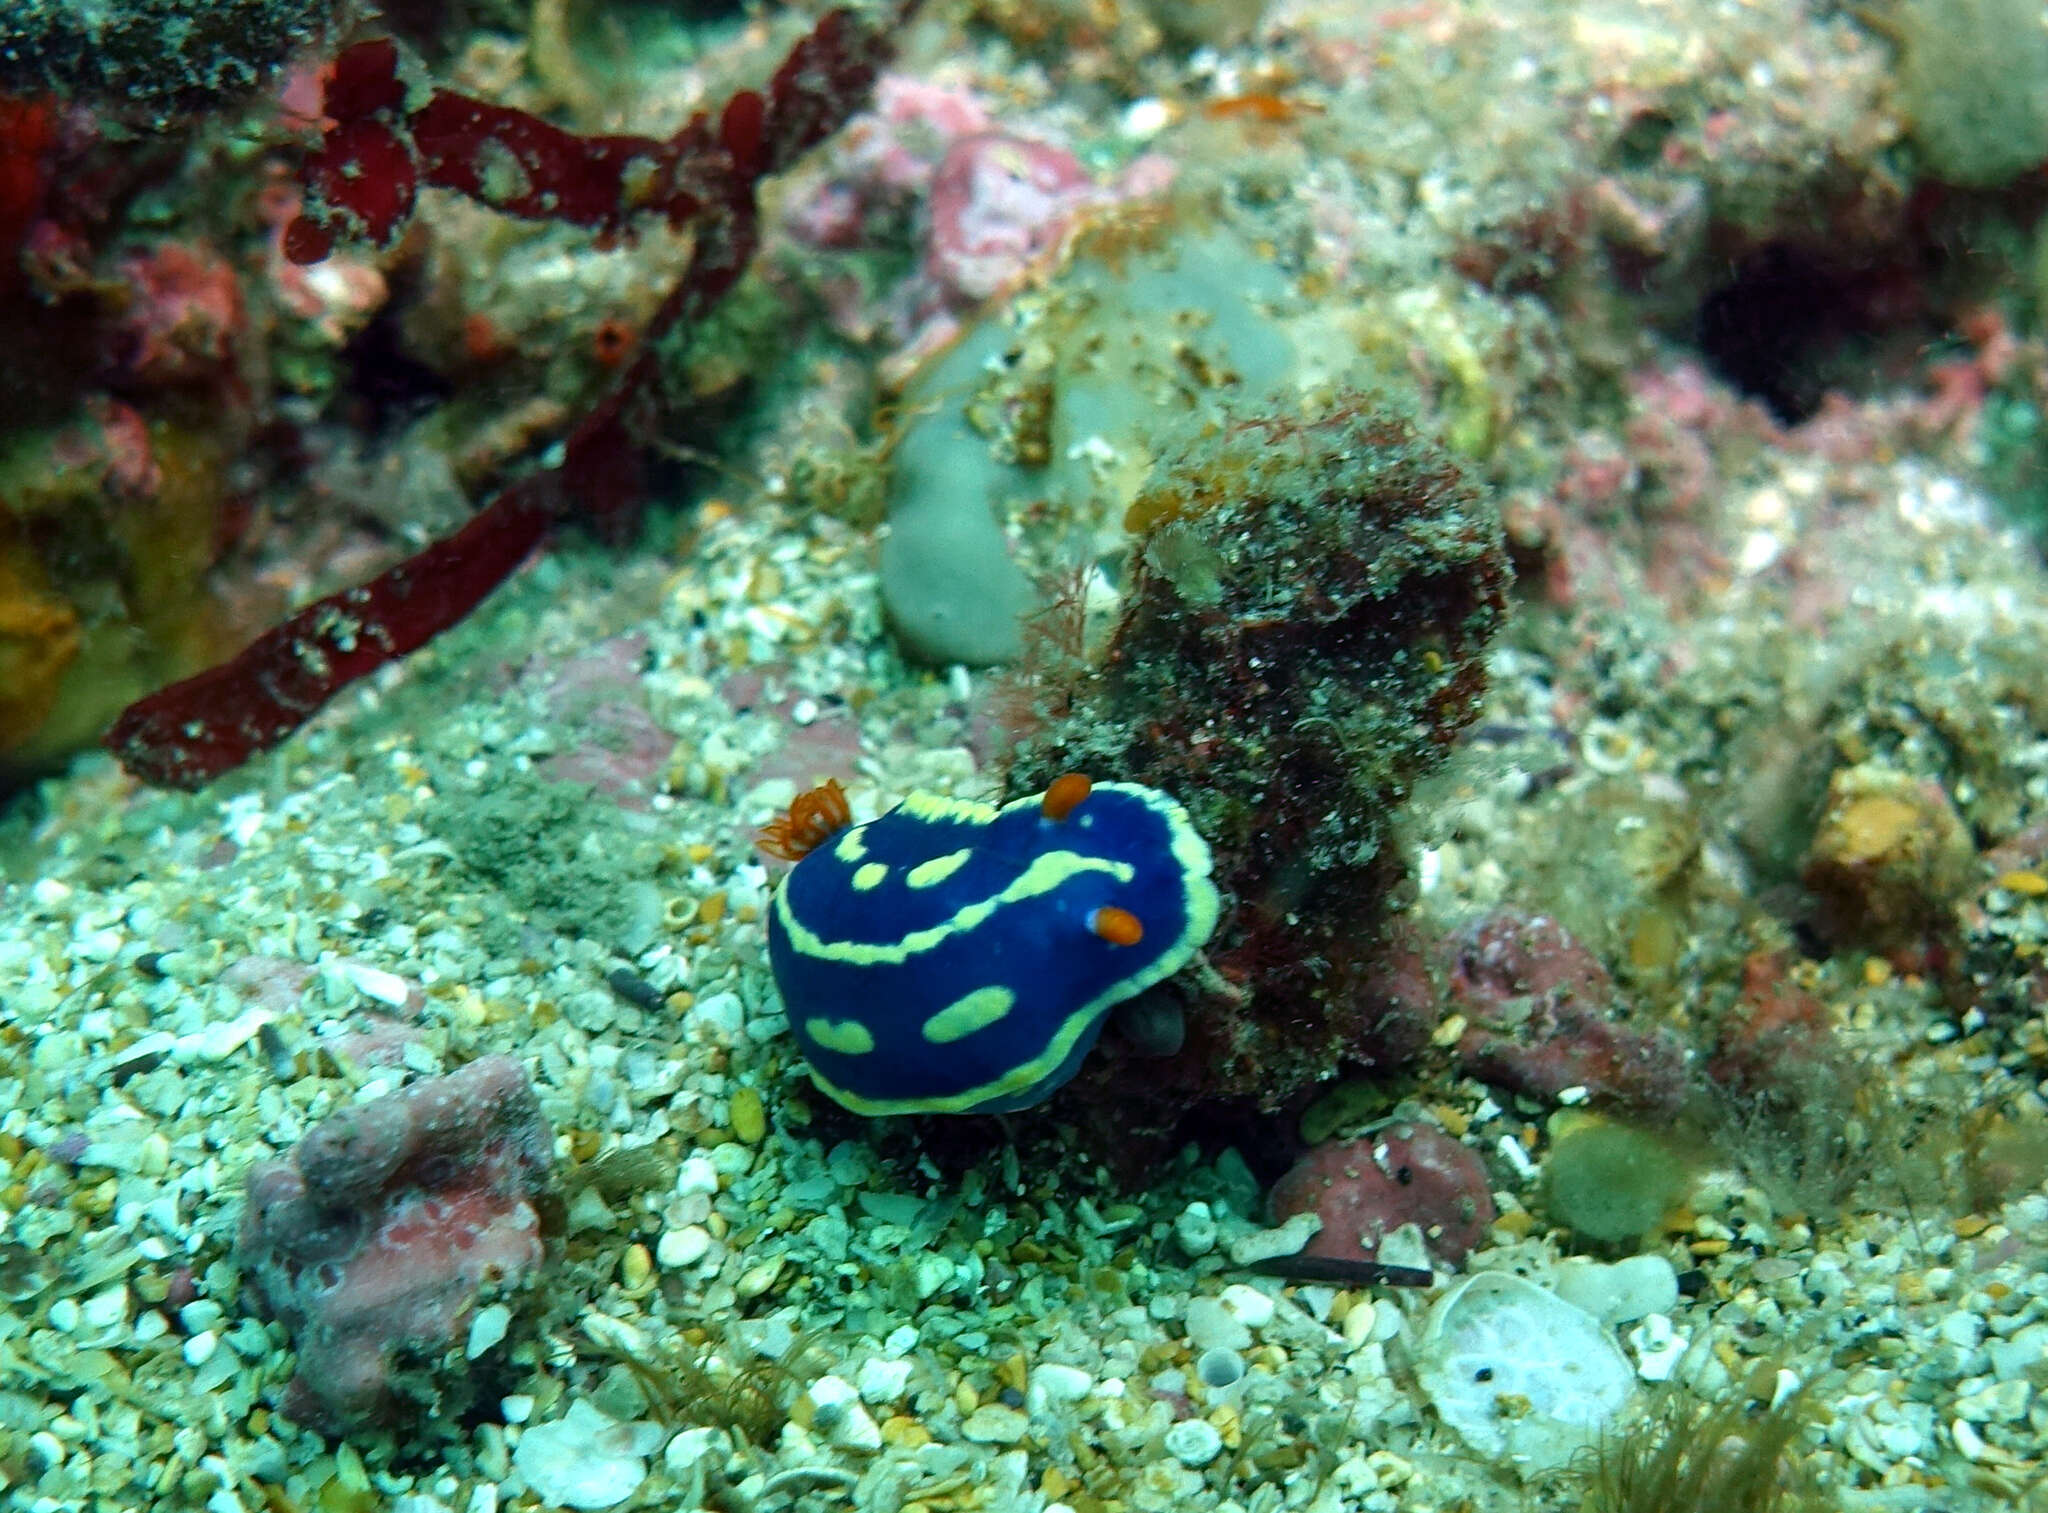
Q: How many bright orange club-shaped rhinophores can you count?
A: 2